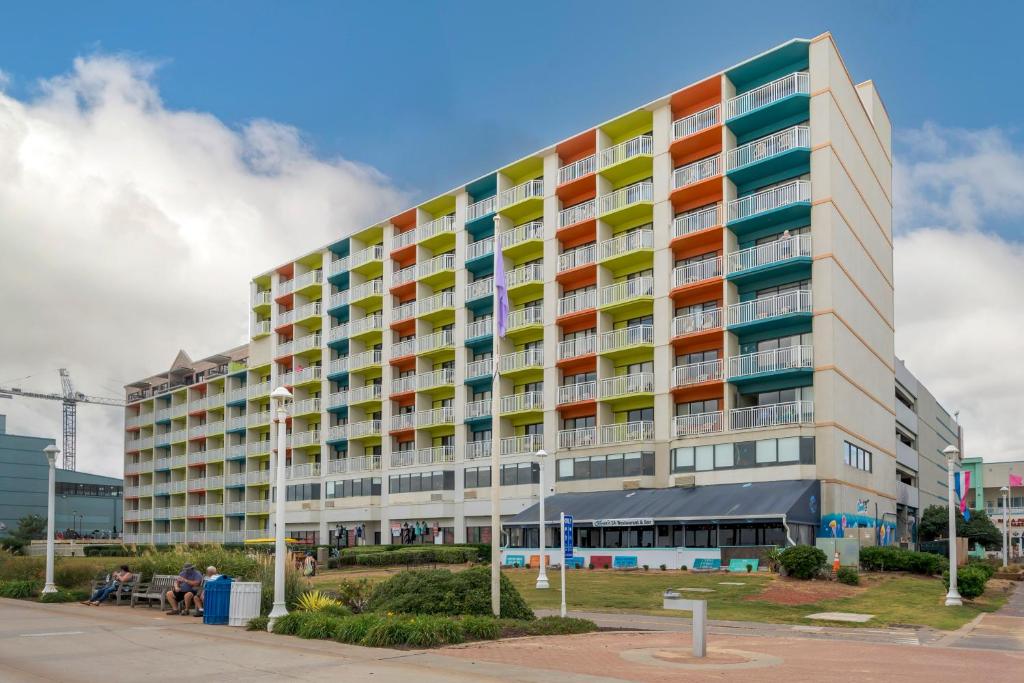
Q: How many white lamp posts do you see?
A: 5